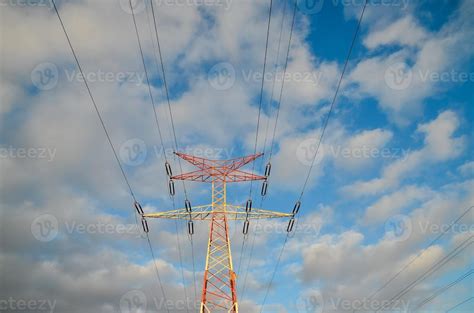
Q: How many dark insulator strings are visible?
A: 12